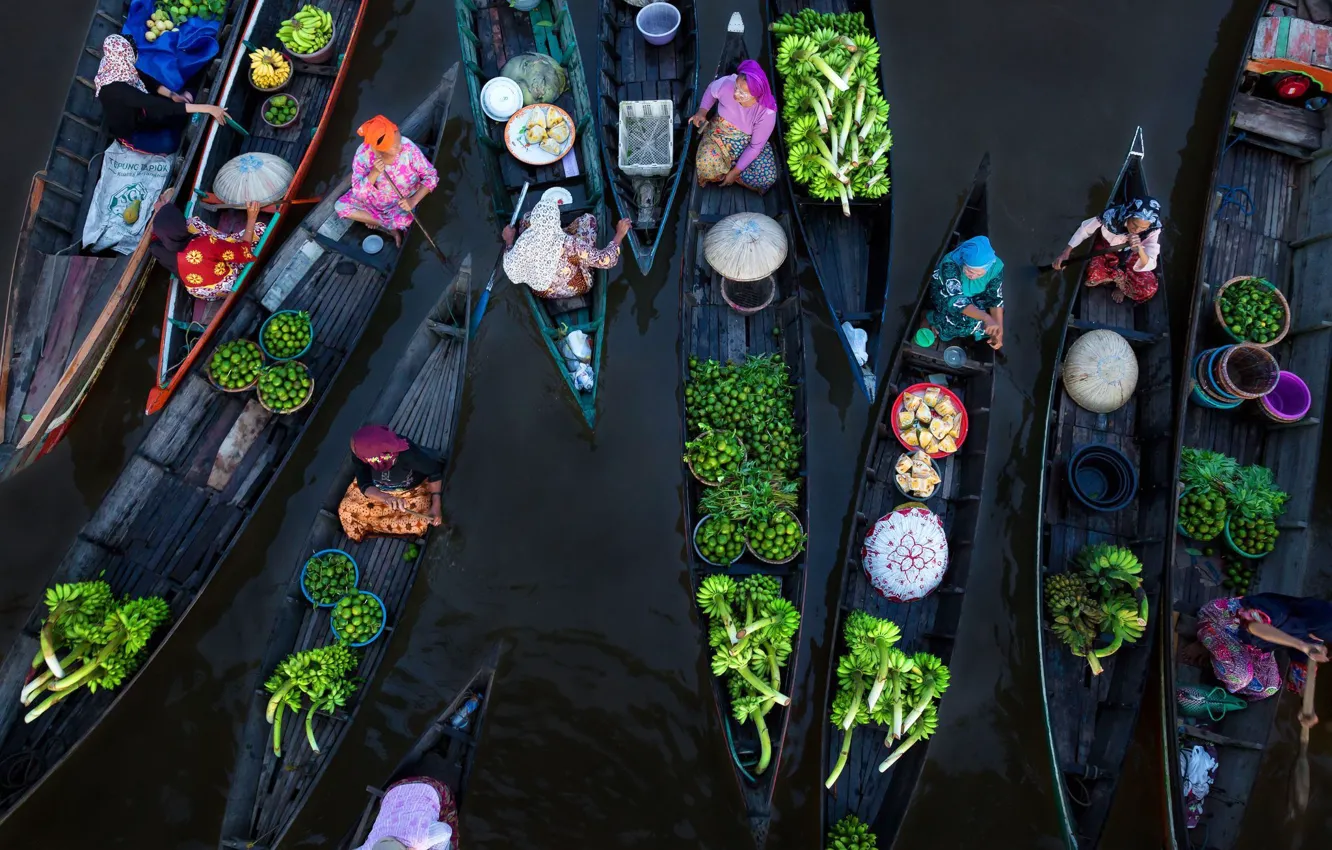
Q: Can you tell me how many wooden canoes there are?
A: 12